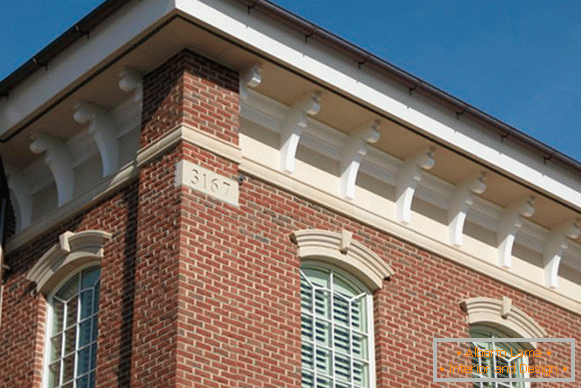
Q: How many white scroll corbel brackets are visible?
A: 11